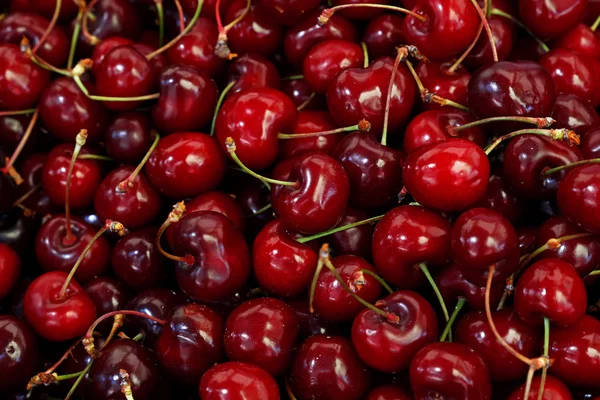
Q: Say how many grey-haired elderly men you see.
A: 0